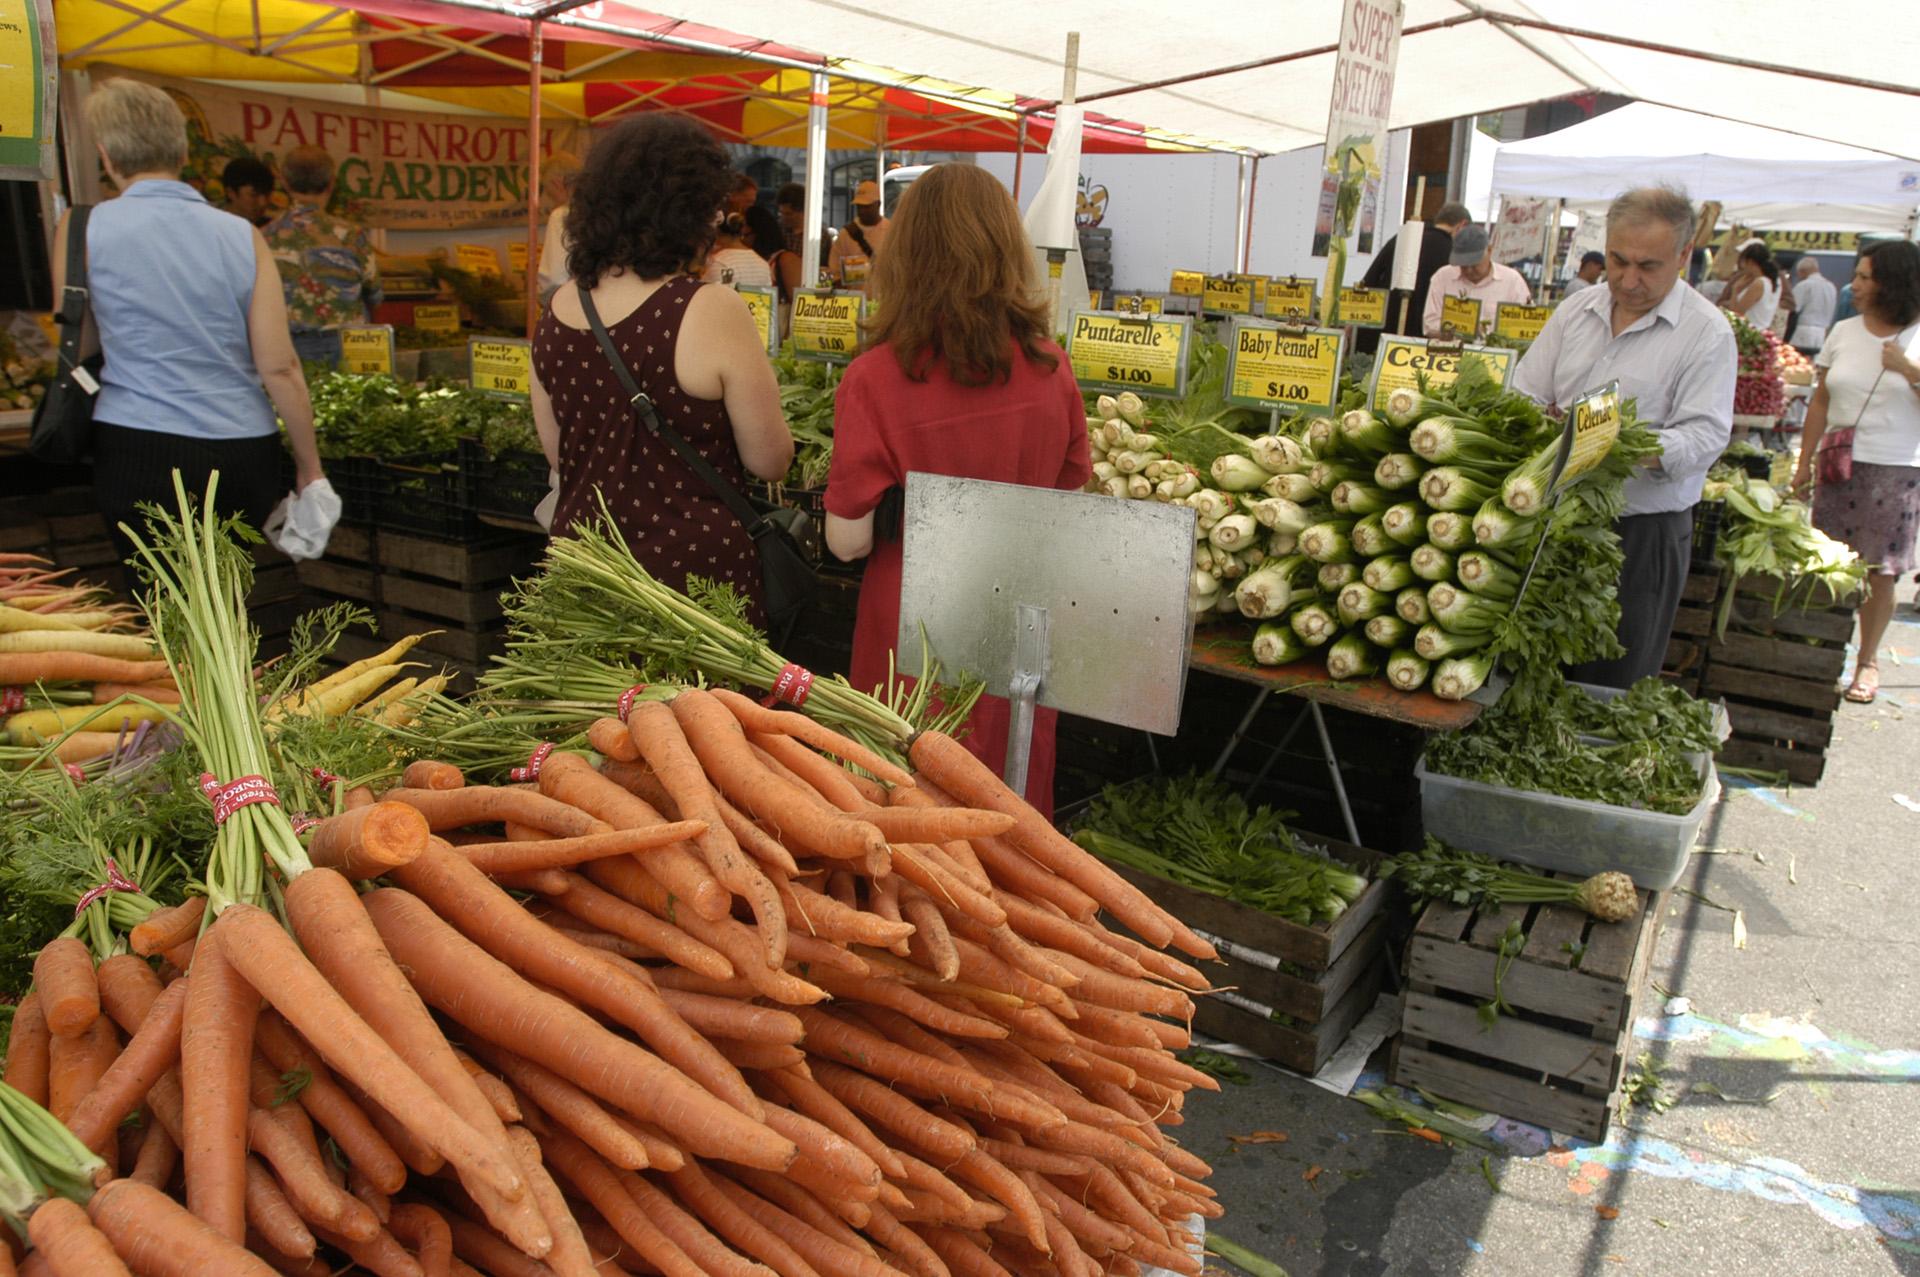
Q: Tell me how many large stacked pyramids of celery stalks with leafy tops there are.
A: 1